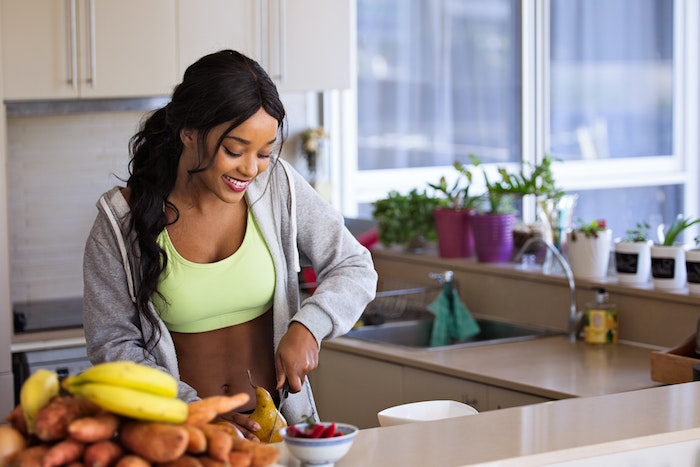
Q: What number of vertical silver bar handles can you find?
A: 4